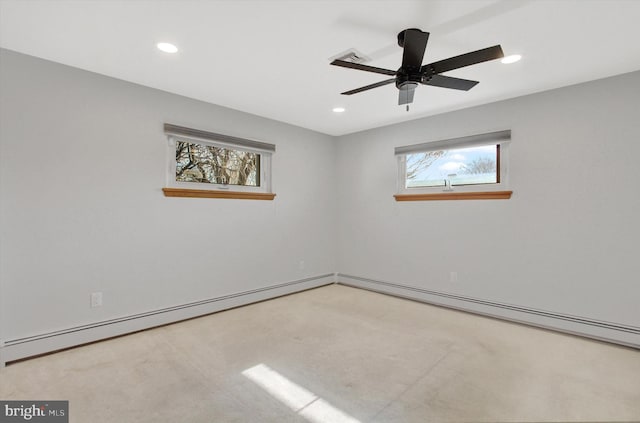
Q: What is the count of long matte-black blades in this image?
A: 6